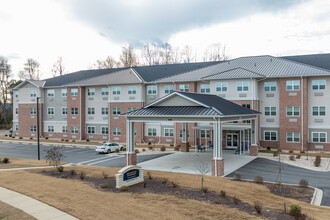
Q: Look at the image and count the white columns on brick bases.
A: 4